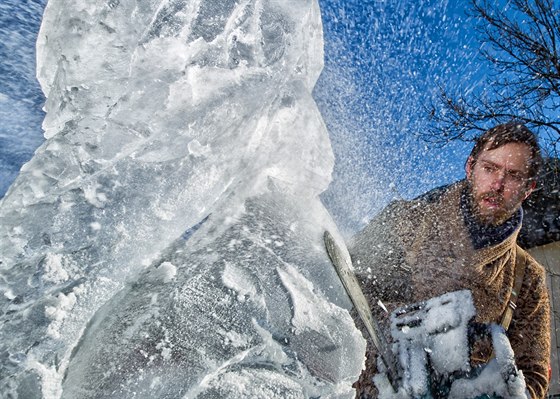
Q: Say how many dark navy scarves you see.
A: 1